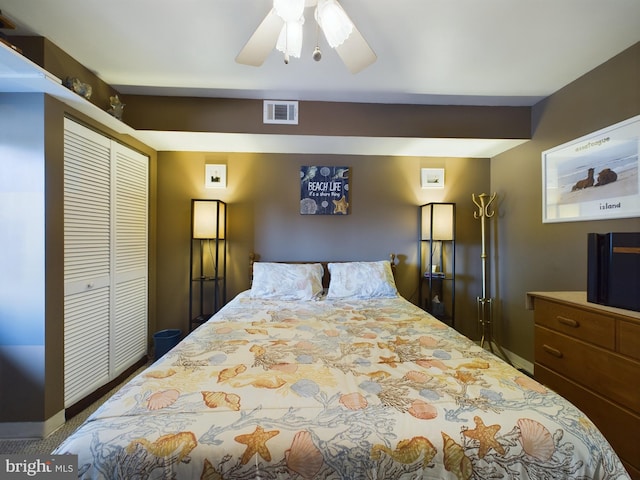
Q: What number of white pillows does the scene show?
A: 2